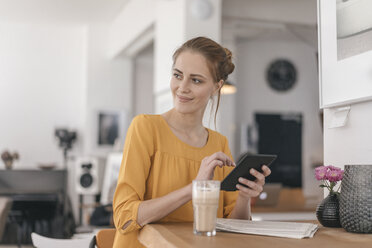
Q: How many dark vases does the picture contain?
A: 2